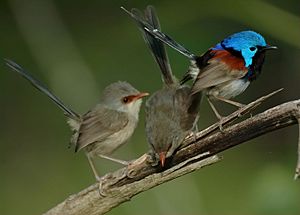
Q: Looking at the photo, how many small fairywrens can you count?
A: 3